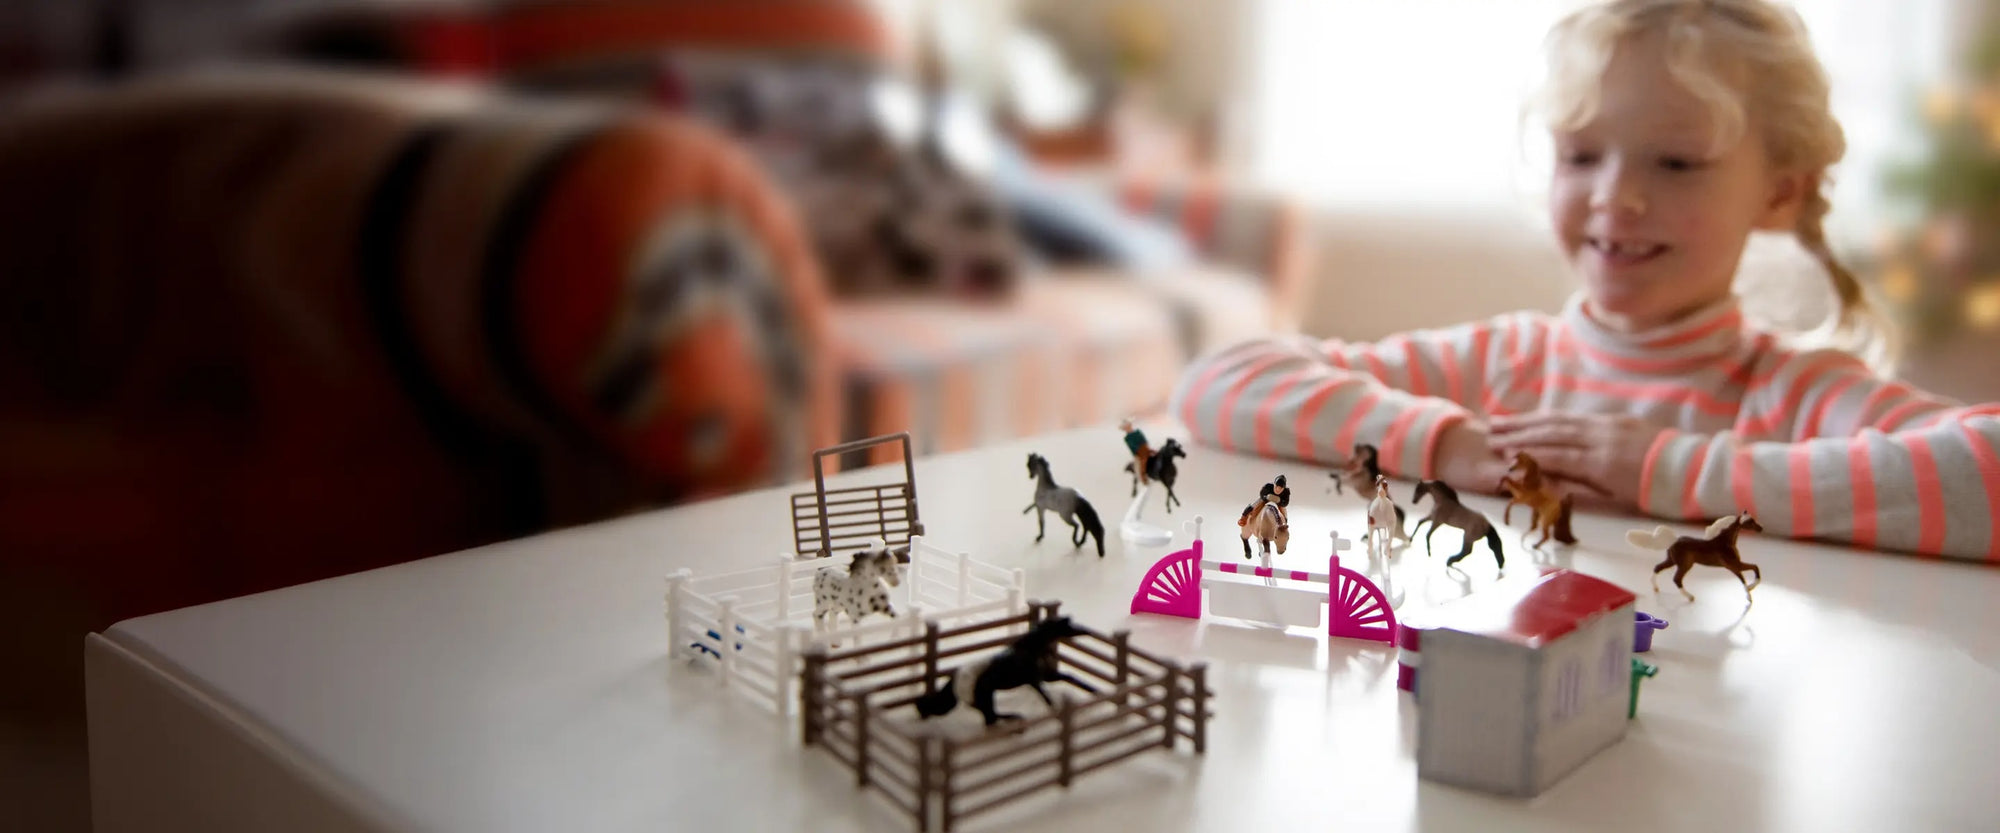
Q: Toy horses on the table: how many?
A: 10